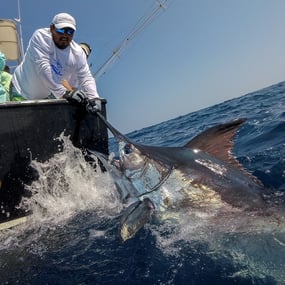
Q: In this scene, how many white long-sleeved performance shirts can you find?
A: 1